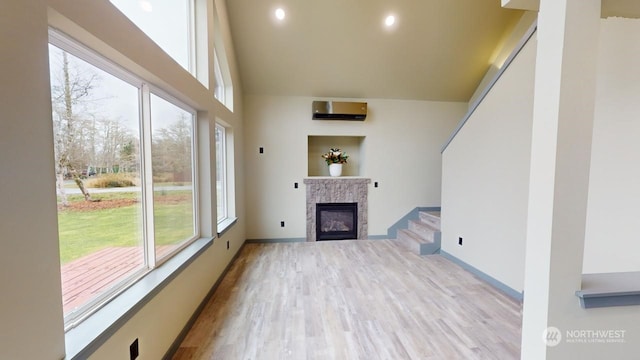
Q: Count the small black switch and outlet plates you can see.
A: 7